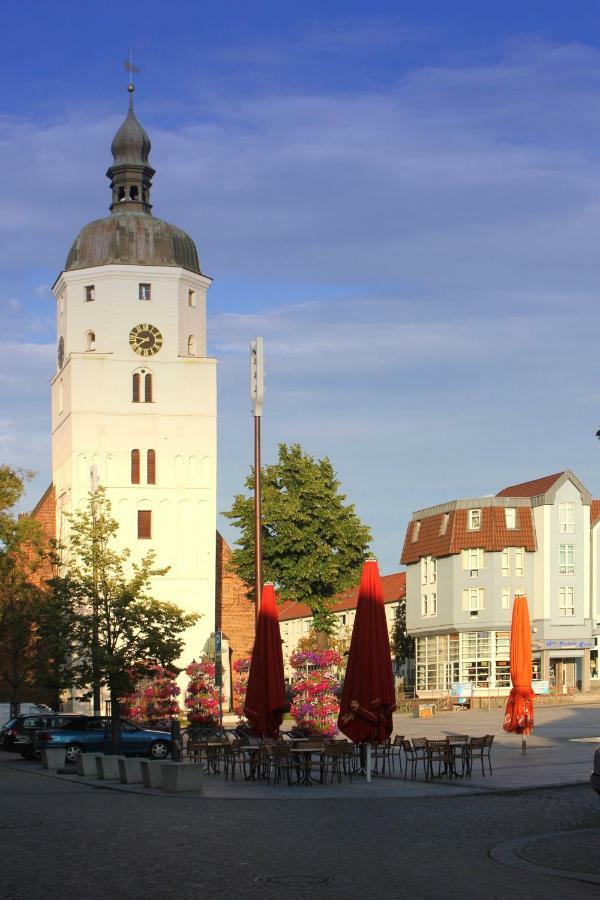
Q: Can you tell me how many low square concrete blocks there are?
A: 6